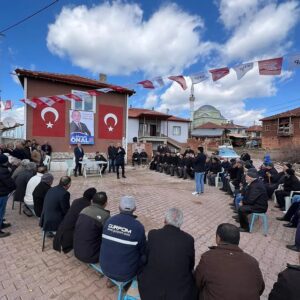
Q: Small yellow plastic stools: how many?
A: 0